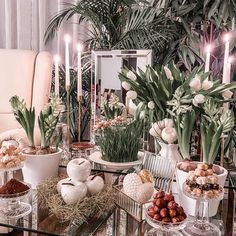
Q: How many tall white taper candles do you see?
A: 6